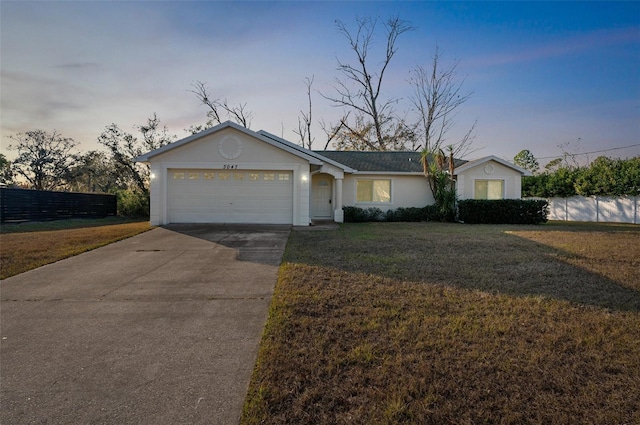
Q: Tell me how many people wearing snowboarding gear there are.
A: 0